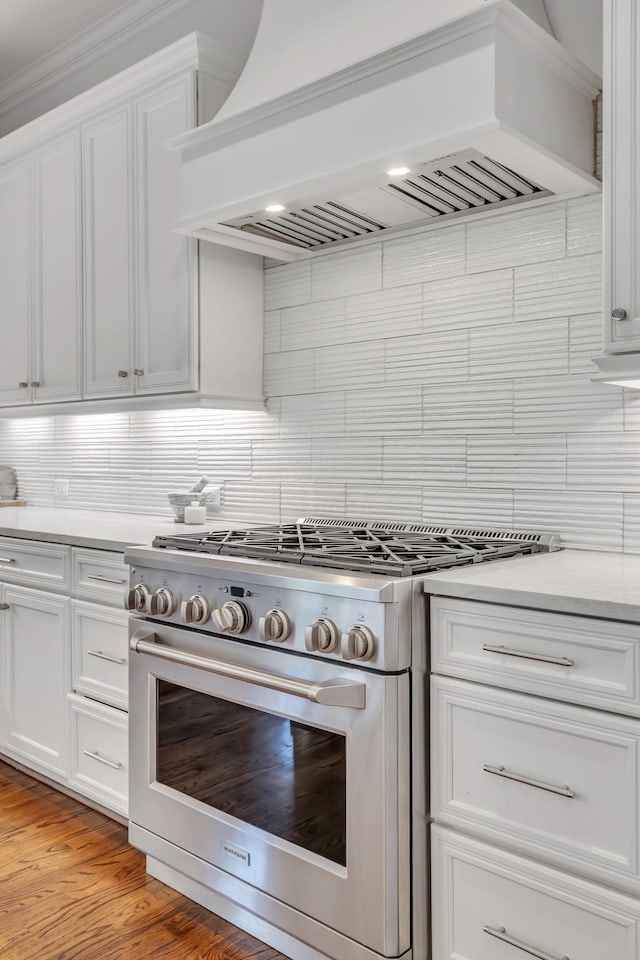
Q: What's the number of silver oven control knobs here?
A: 7